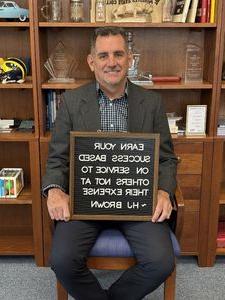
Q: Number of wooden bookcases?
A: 3